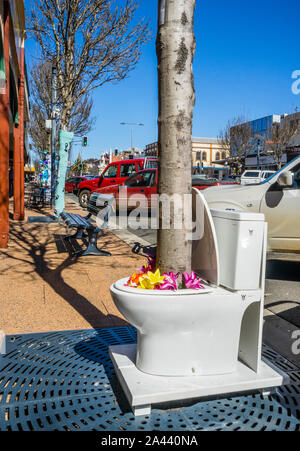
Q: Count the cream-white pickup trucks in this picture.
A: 1